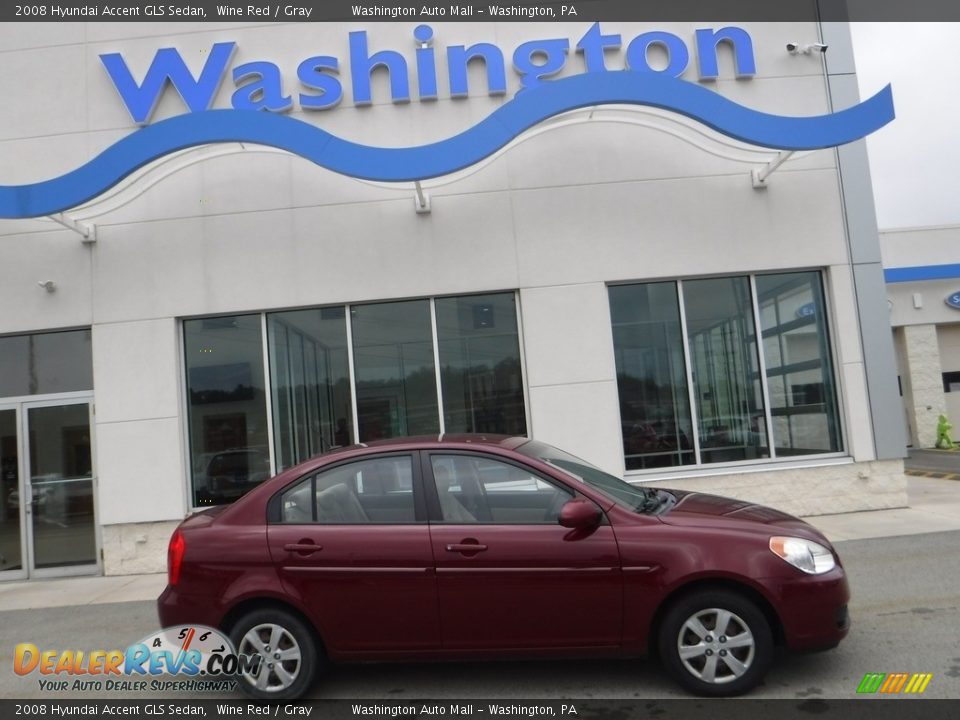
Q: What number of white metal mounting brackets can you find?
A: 3